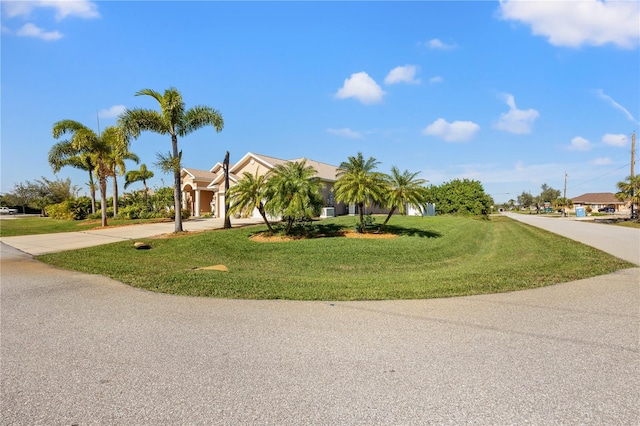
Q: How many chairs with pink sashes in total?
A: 0